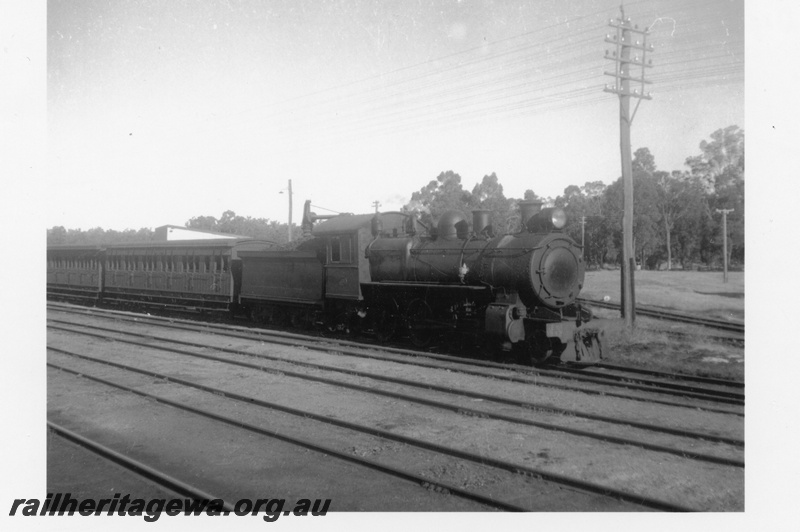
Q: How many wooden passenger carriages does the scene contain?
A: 2